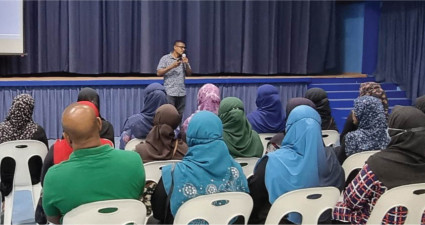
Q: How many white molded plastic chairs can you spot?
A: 11